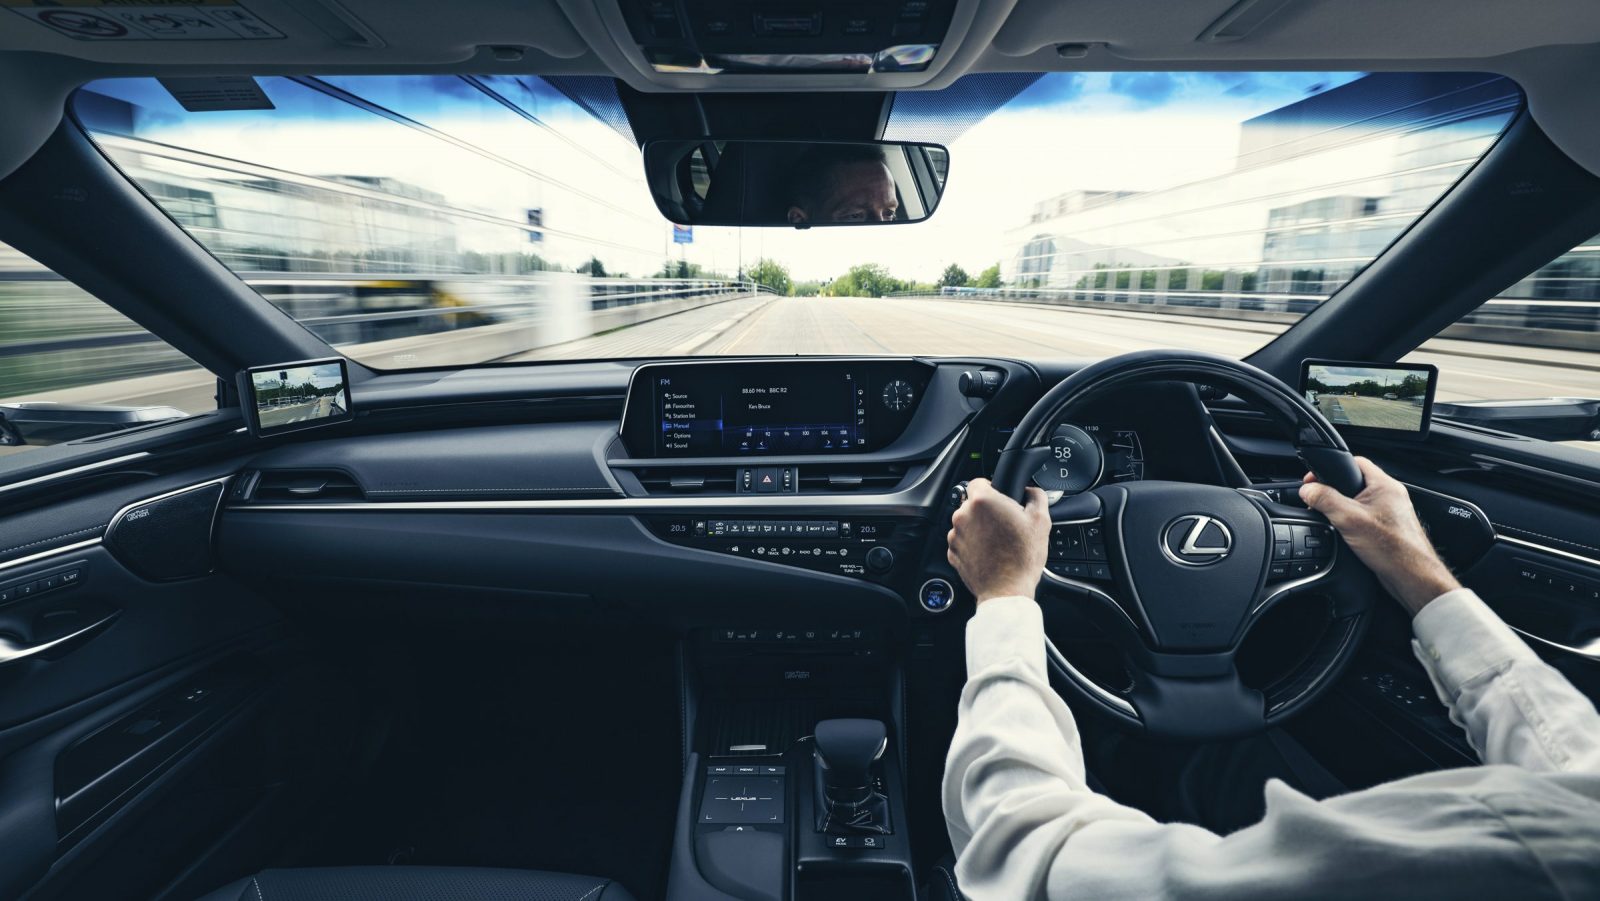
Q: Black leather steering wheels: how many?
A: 1